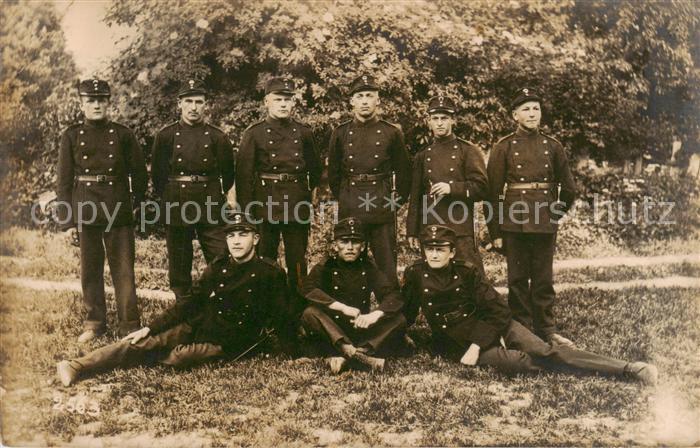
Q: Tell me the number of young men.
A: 9